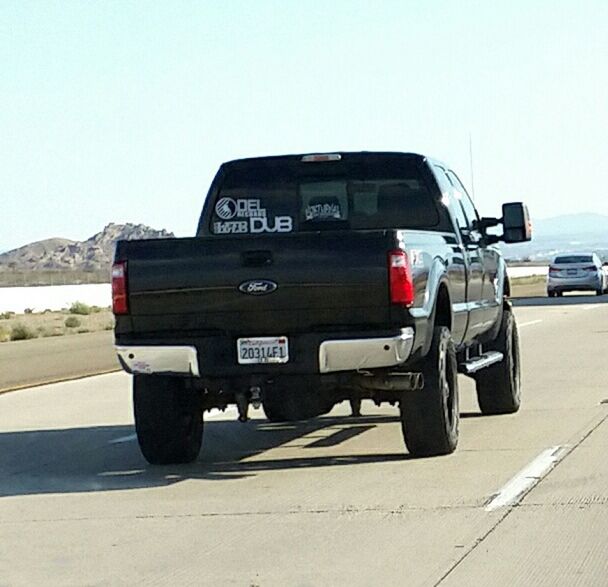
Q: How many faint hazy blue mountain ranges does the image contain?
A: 1